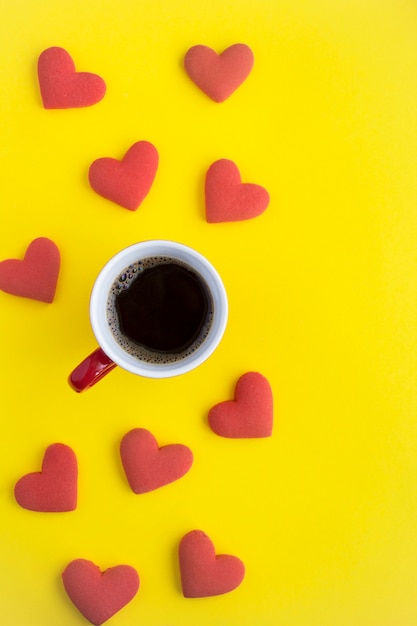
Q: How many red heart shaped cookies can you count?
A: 10